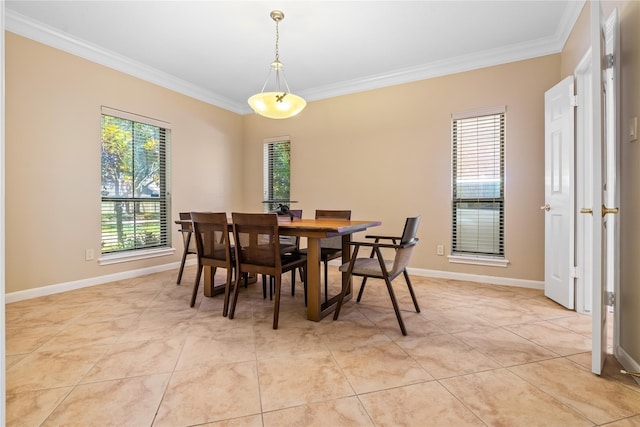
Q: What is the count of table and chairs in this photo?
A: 7